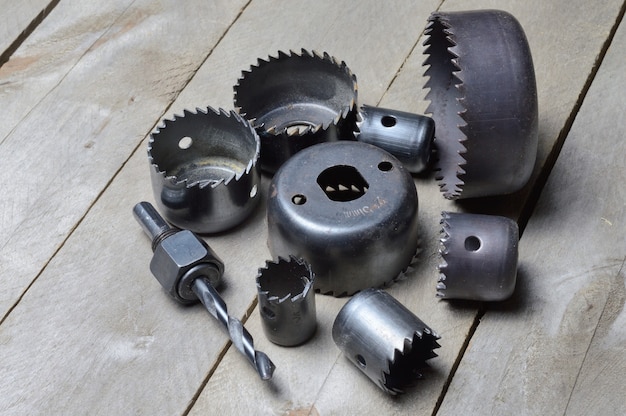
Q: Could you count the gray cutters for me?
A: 8